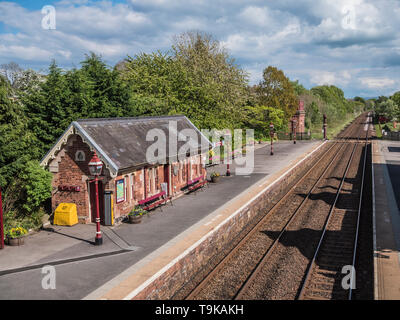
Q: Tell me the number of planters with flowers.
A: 3